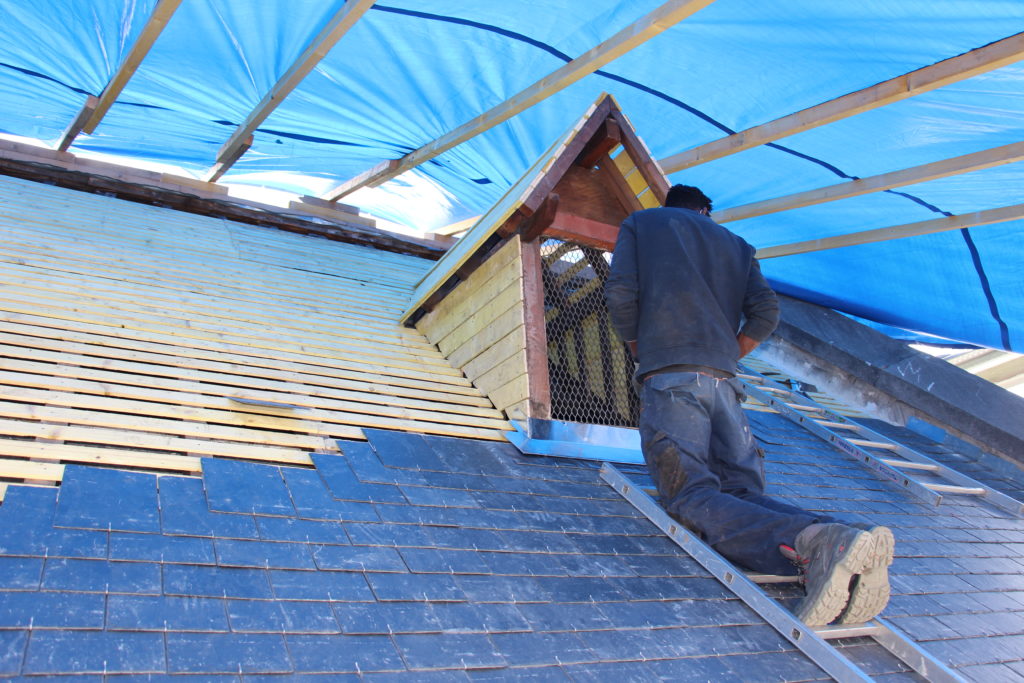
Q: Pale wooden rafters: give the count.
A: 6